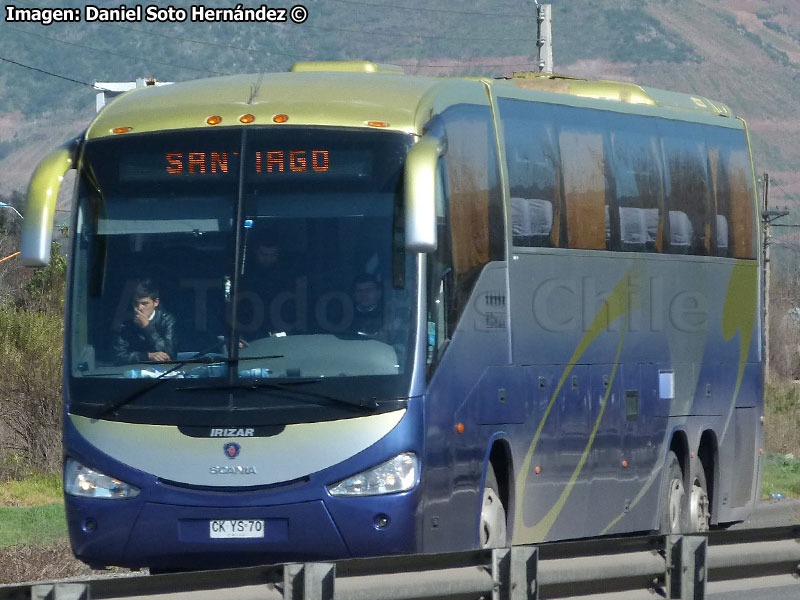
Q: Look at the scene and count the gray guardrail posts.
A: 4